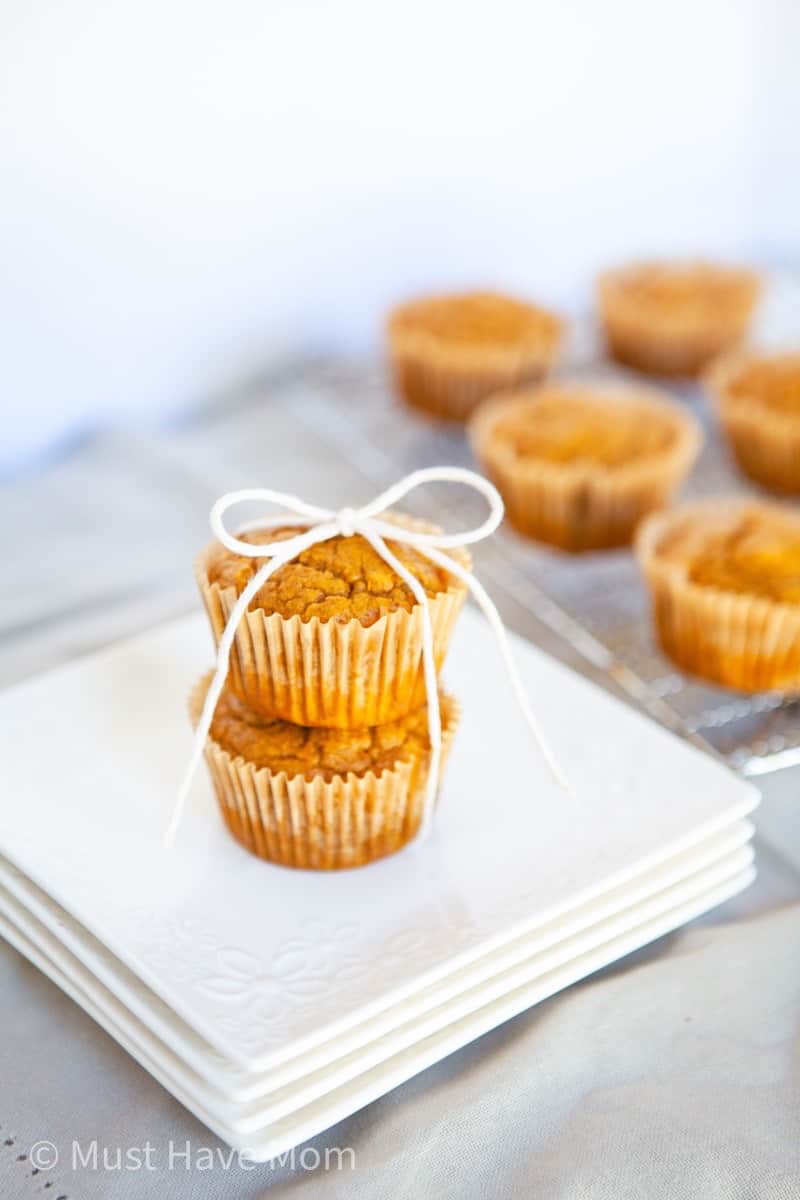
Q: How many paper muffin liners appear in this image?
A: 7